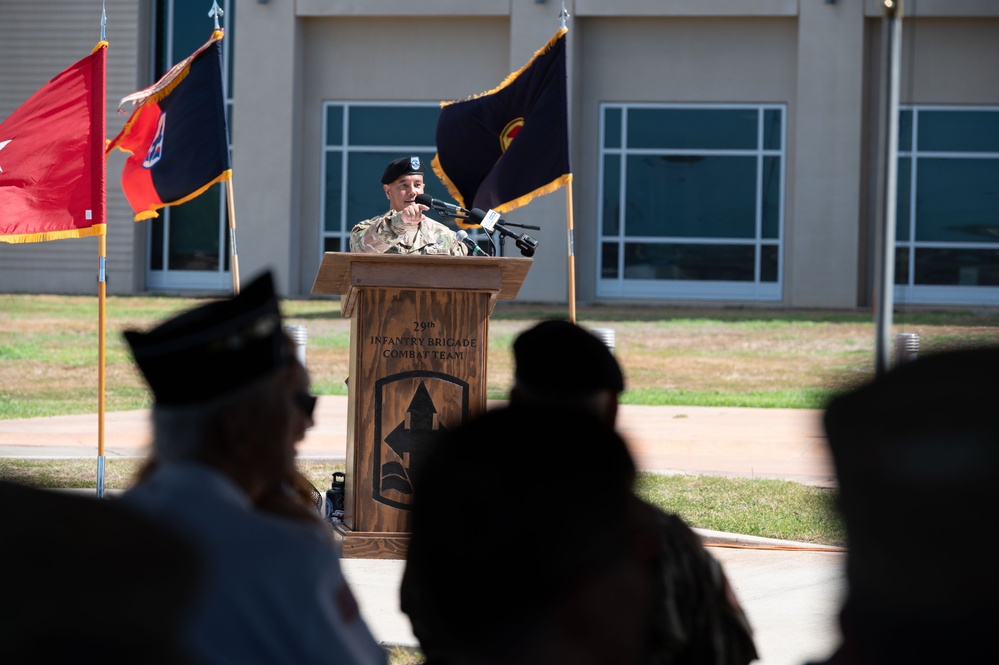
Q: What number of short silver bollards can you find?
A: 3